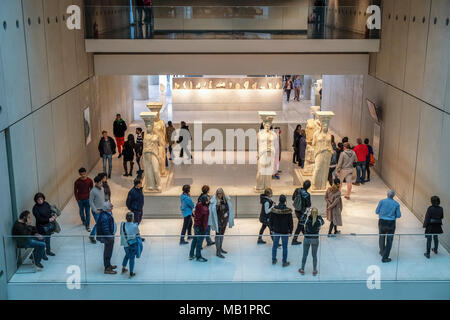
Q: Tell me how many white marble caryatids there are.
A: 5